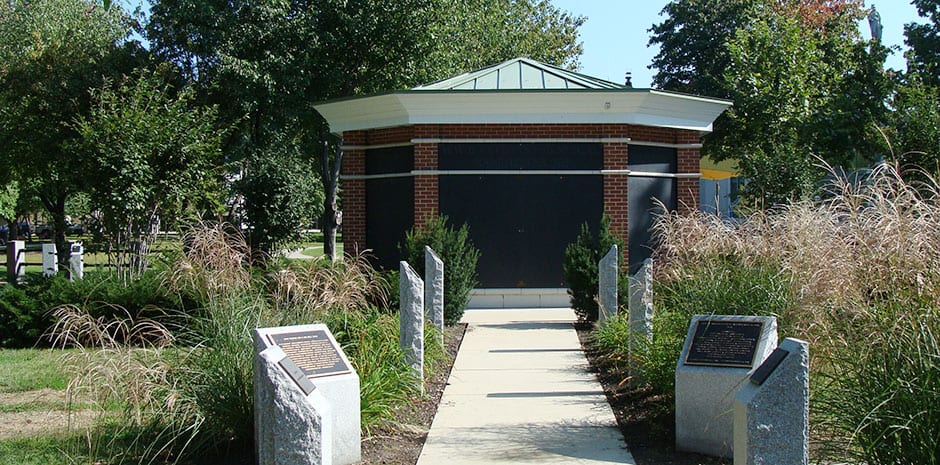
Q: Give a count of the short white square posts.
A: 3